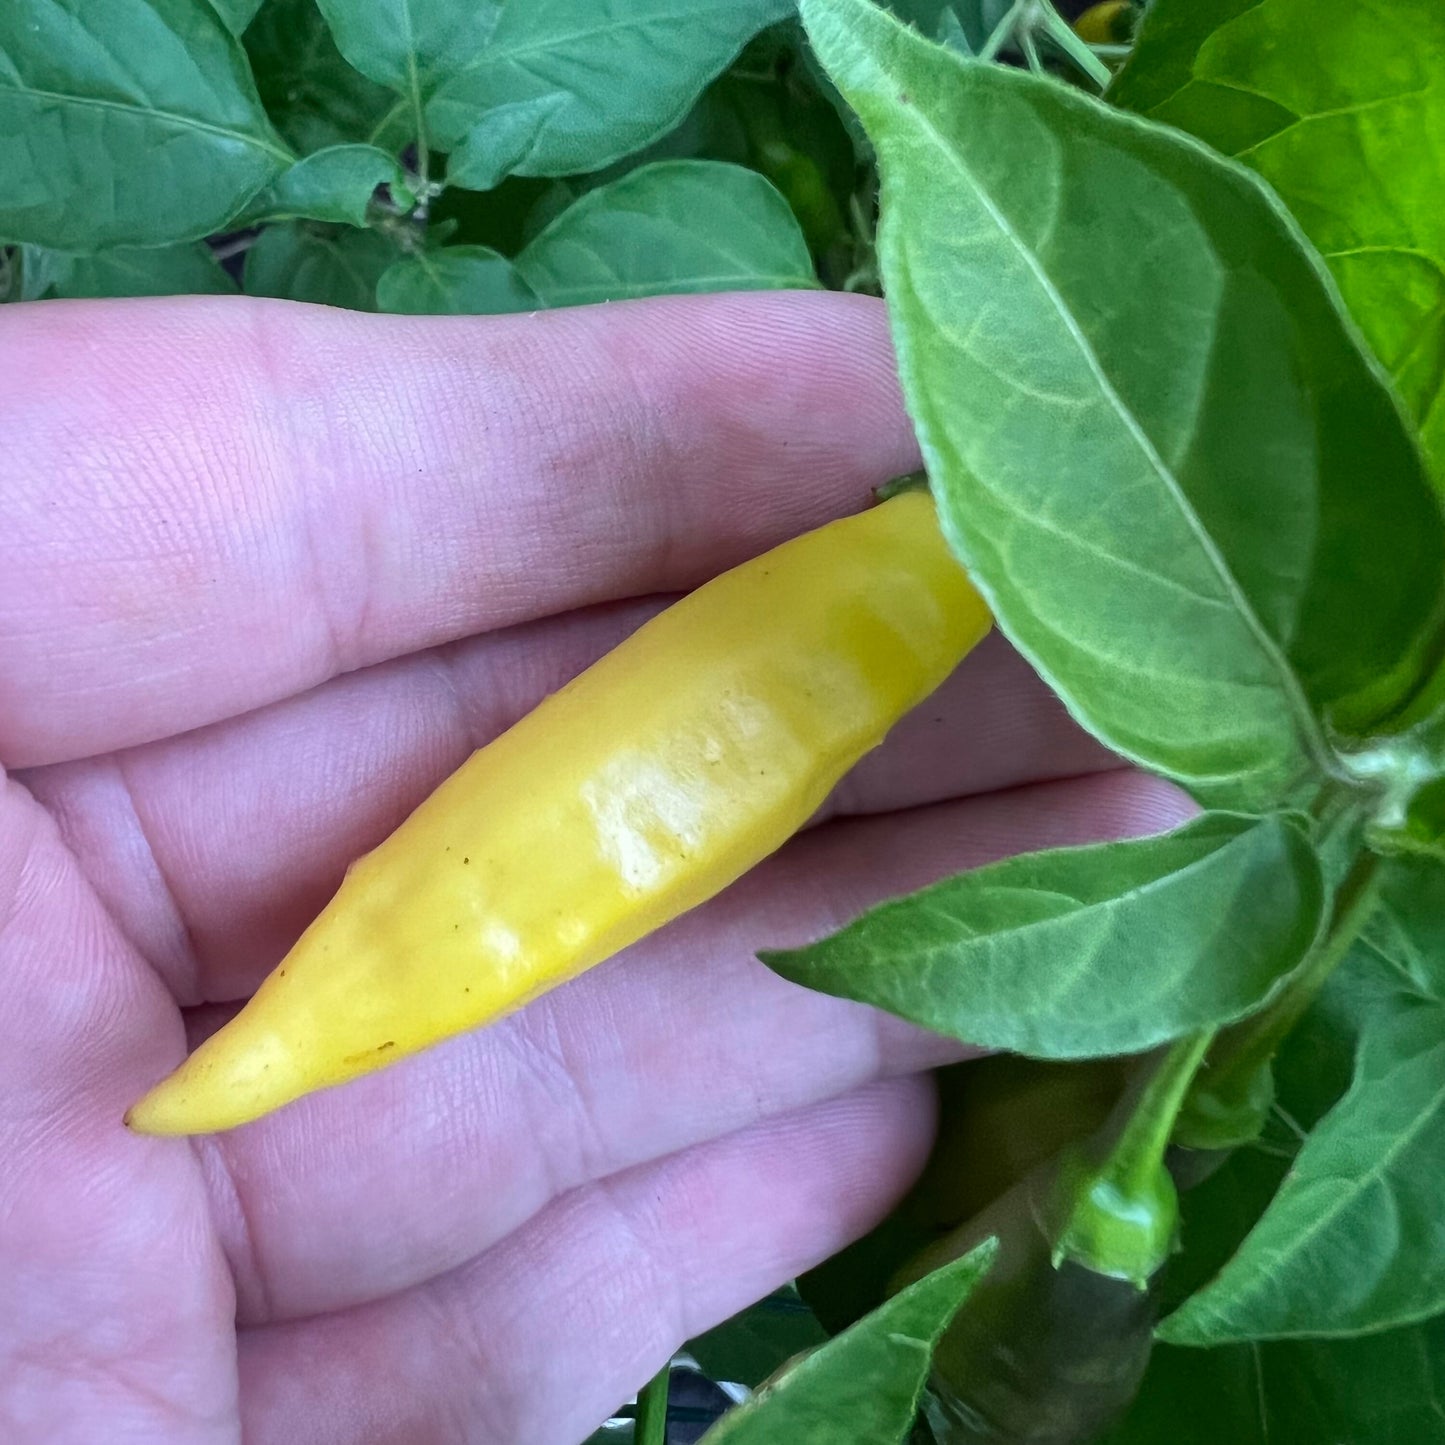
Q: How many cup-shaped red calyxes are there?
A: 0